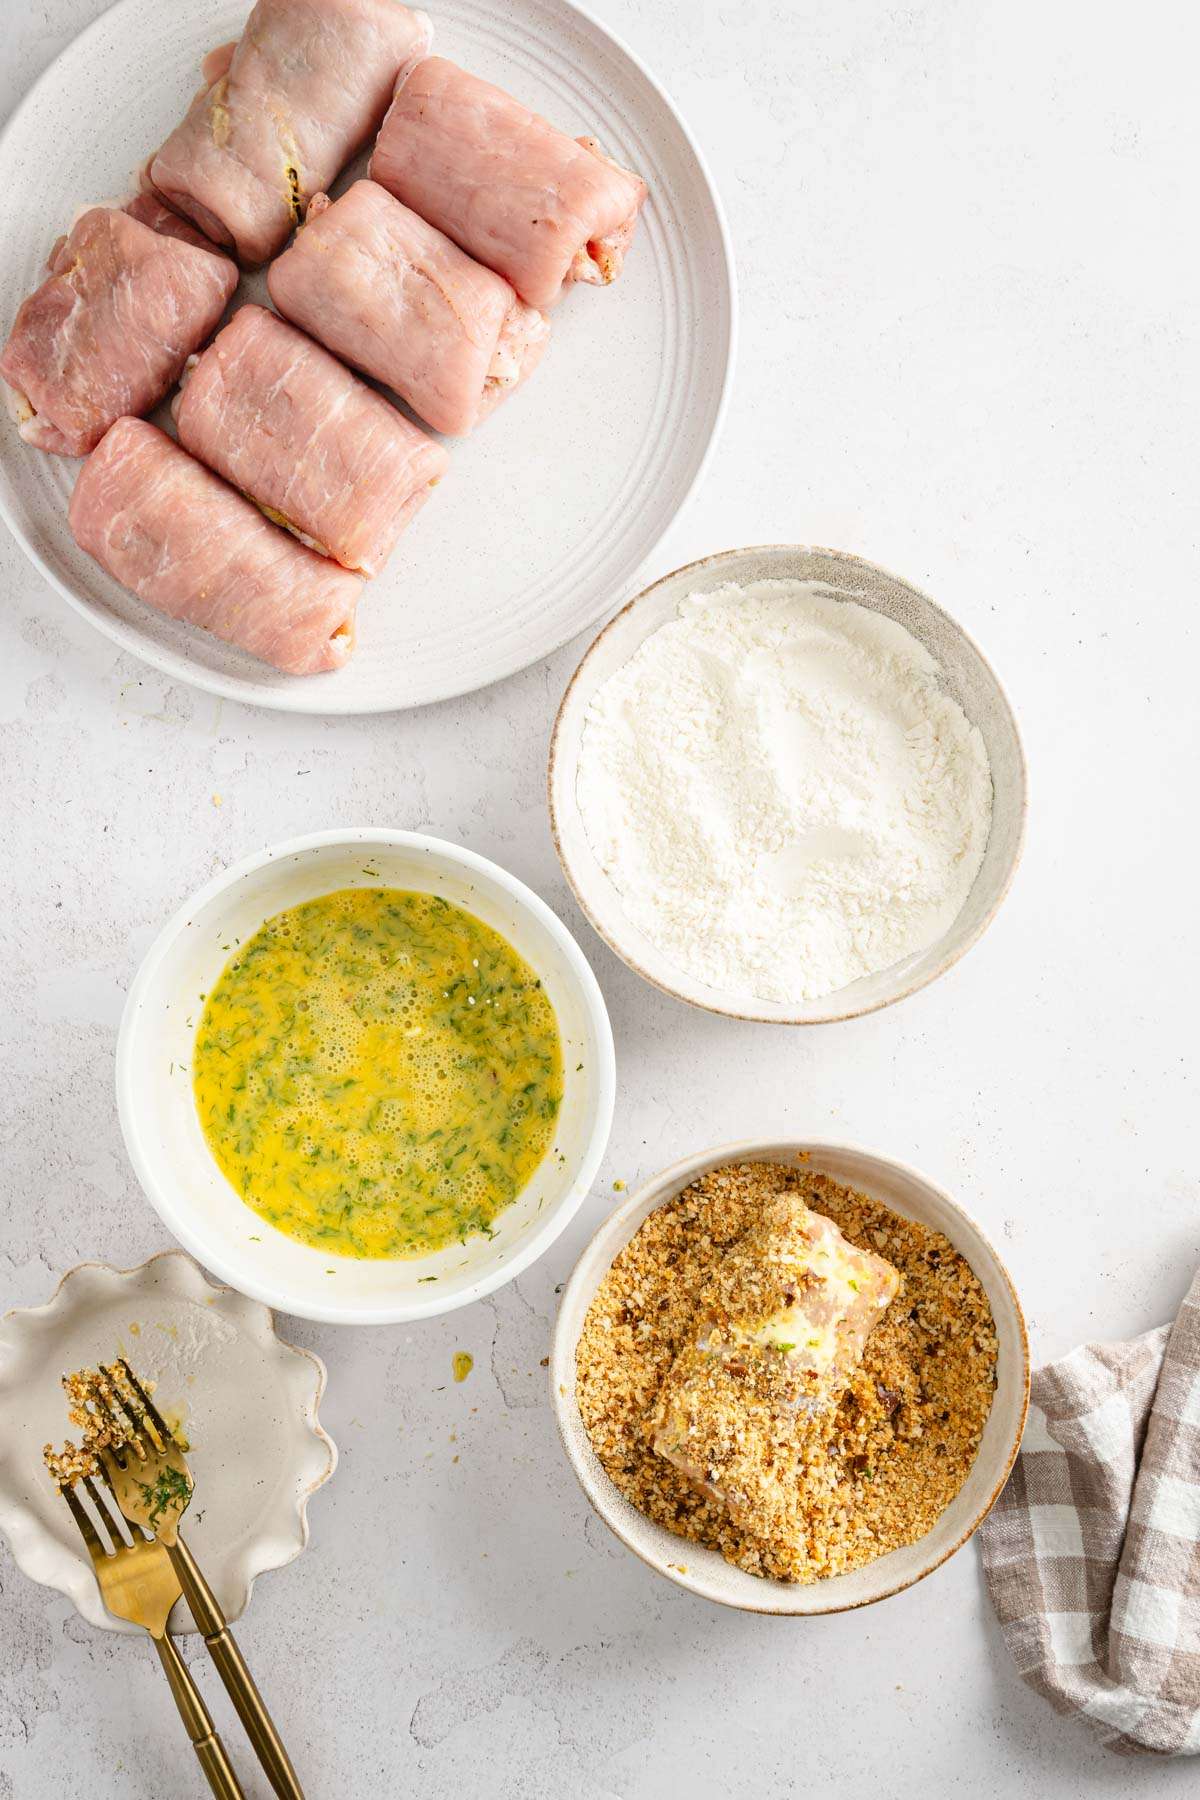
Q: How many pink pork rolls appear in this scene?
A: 6